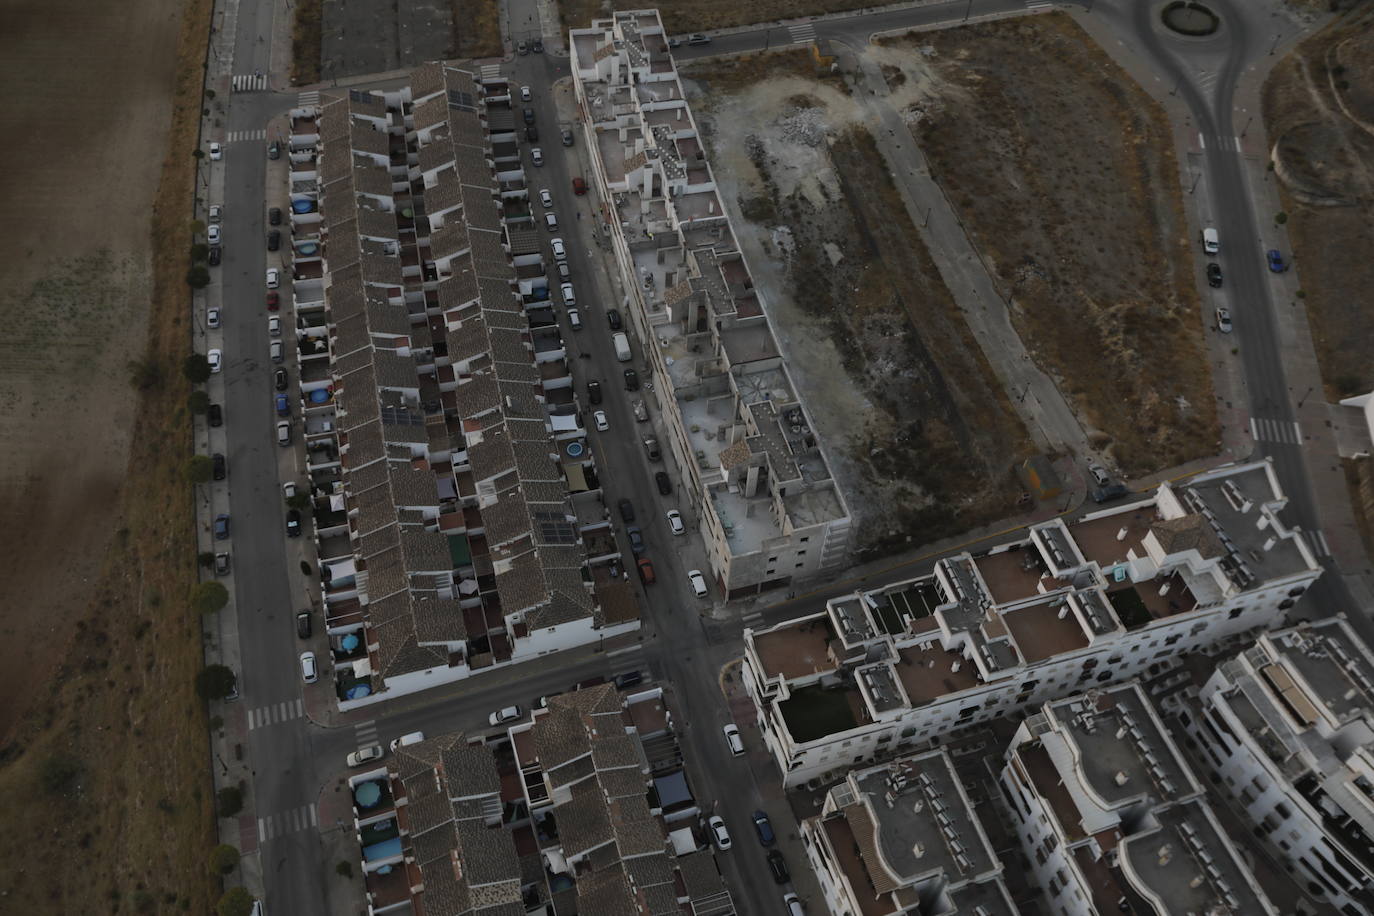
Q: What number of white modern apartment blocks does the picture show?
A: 4